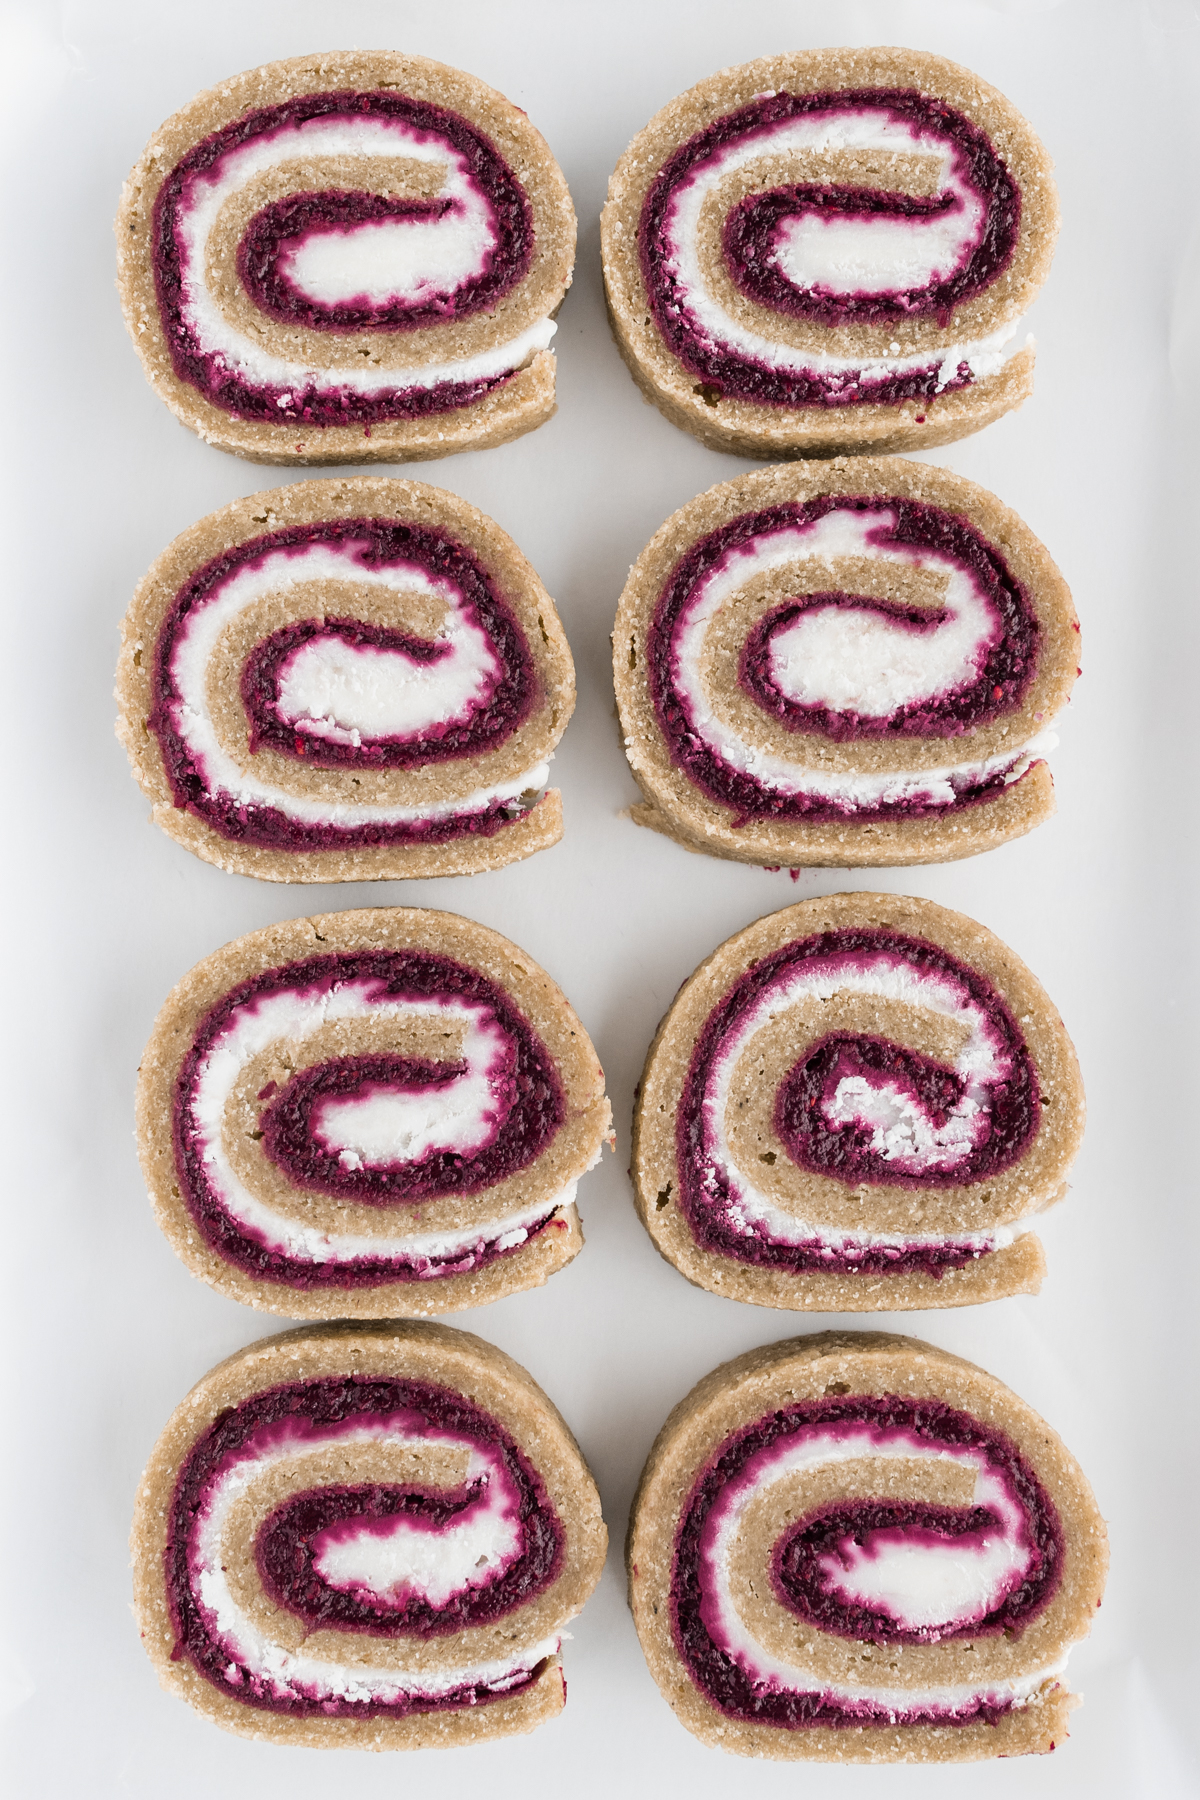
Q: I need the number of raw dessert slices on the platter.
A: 8